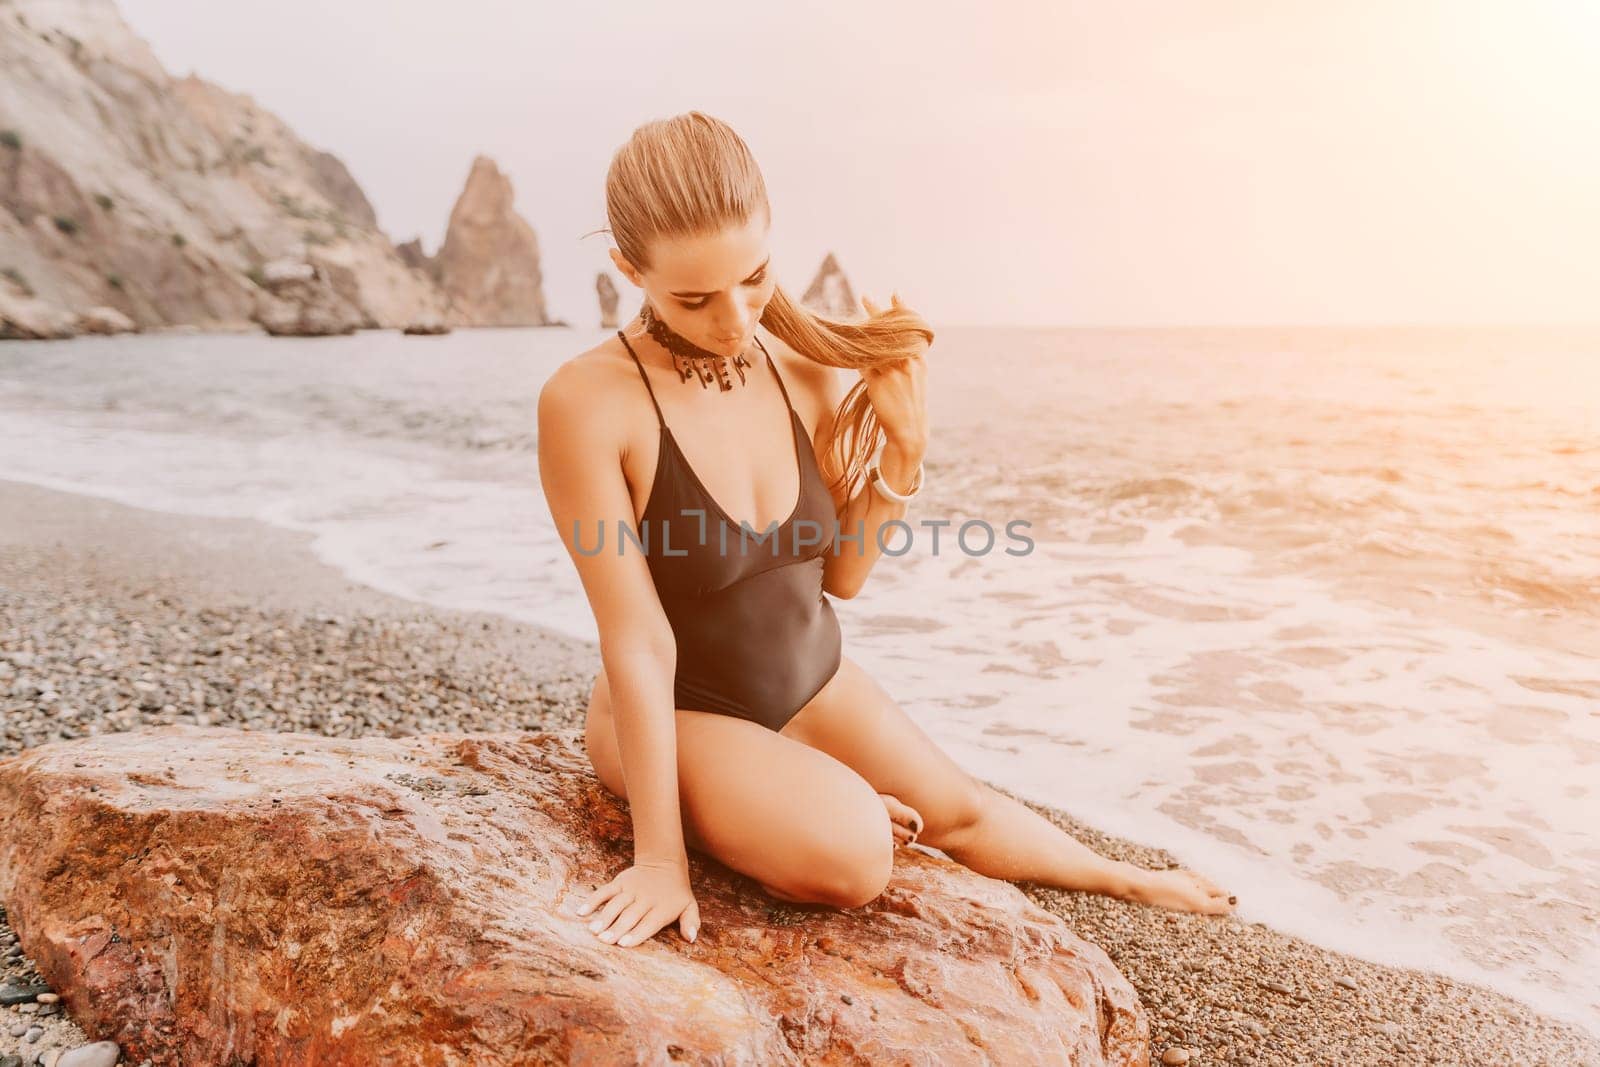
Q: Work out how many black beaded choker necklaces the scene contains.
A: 1